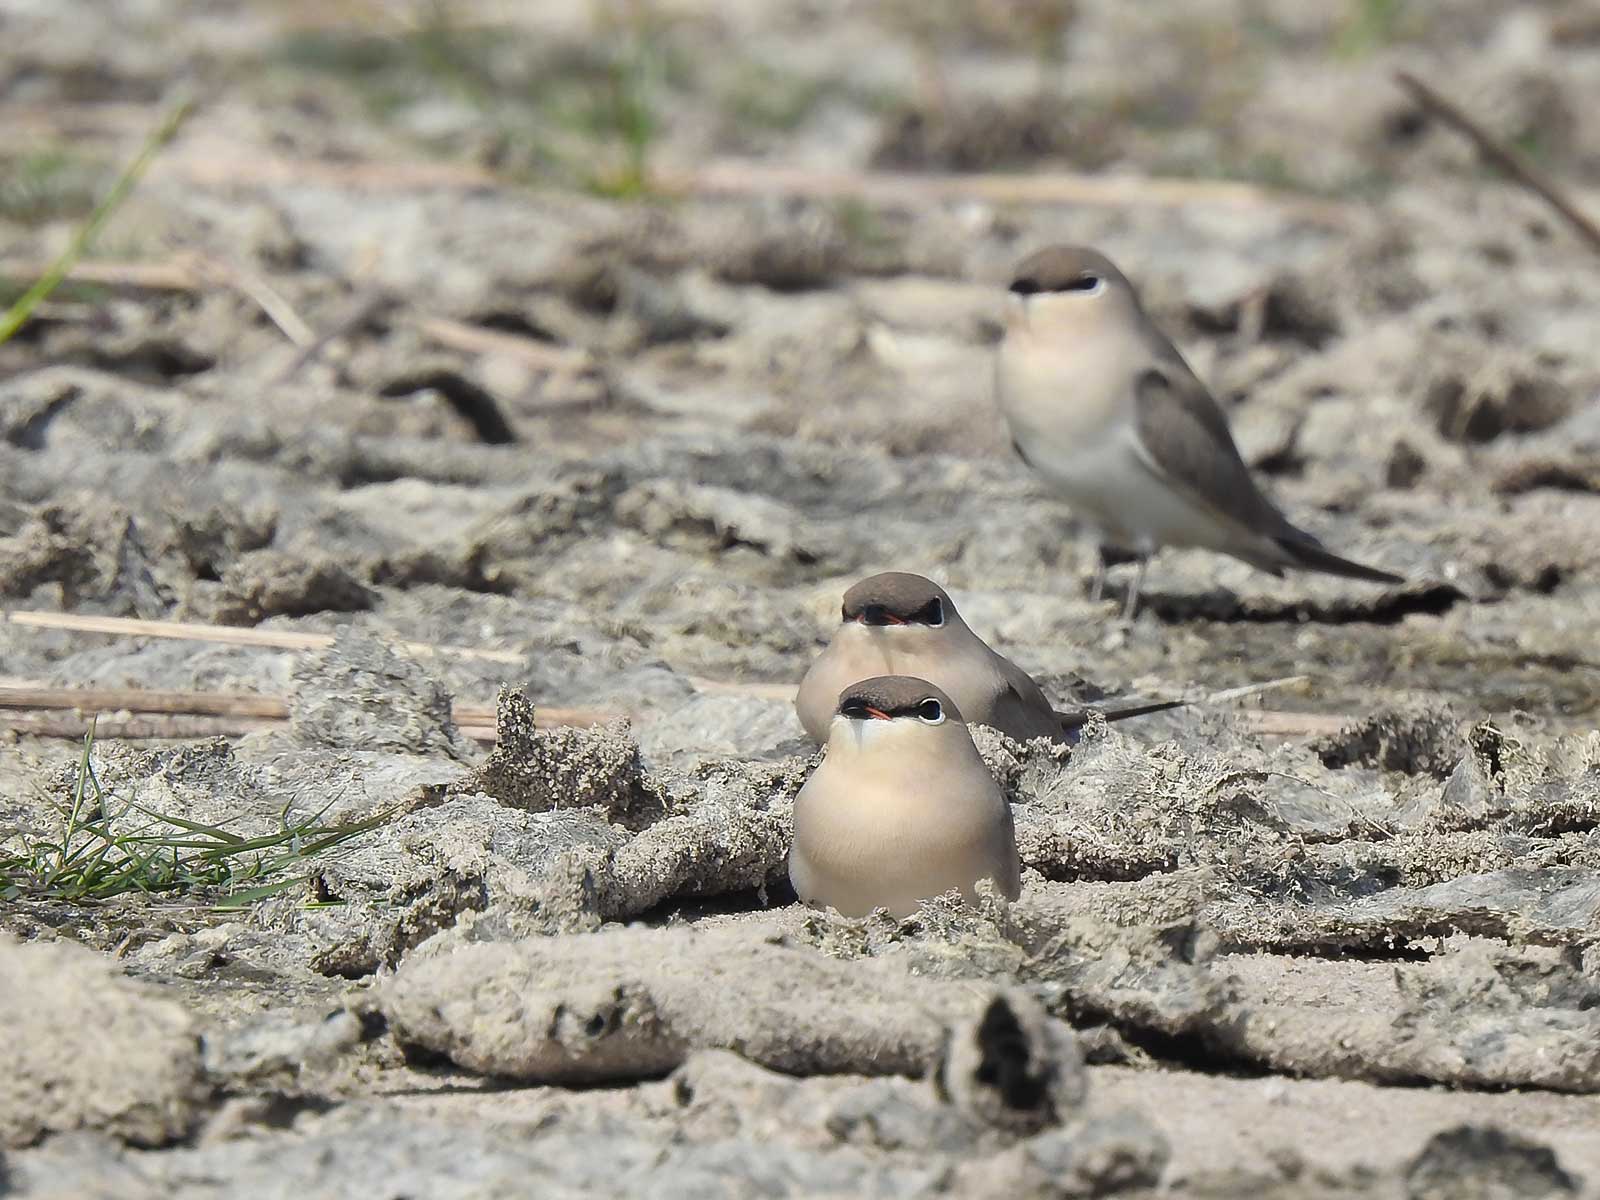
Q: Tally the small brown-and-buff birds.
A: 3